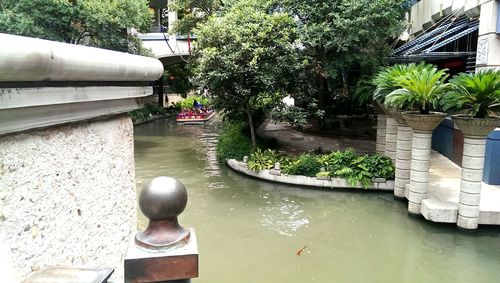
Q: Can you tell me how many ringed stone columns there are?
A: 5